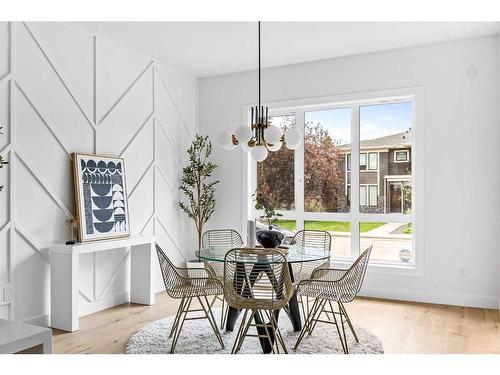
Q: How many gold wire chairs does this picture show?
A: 5